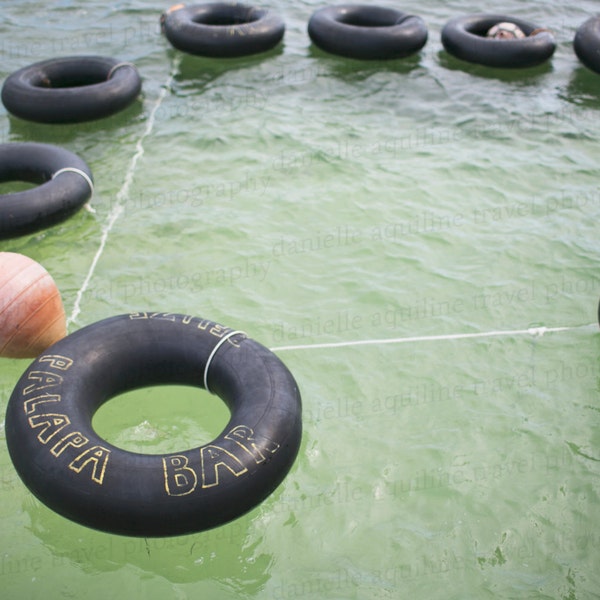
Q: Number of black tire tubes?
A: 7